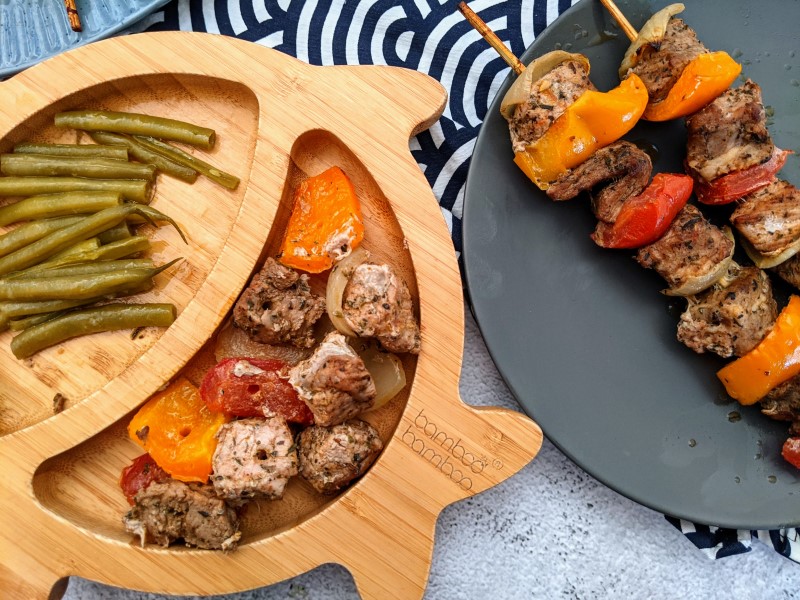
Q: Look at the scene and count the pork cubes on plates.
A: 15